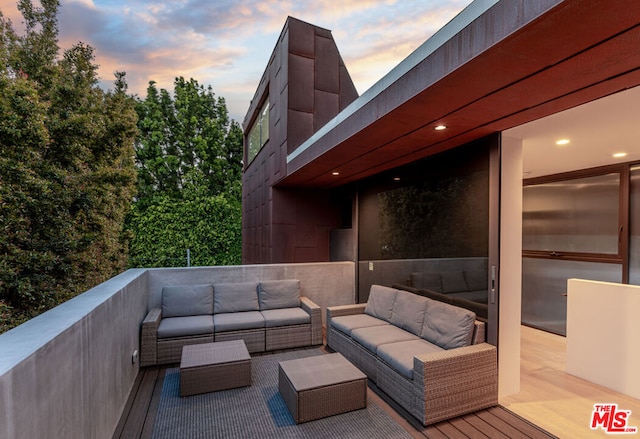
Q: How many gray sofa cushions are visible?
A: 12